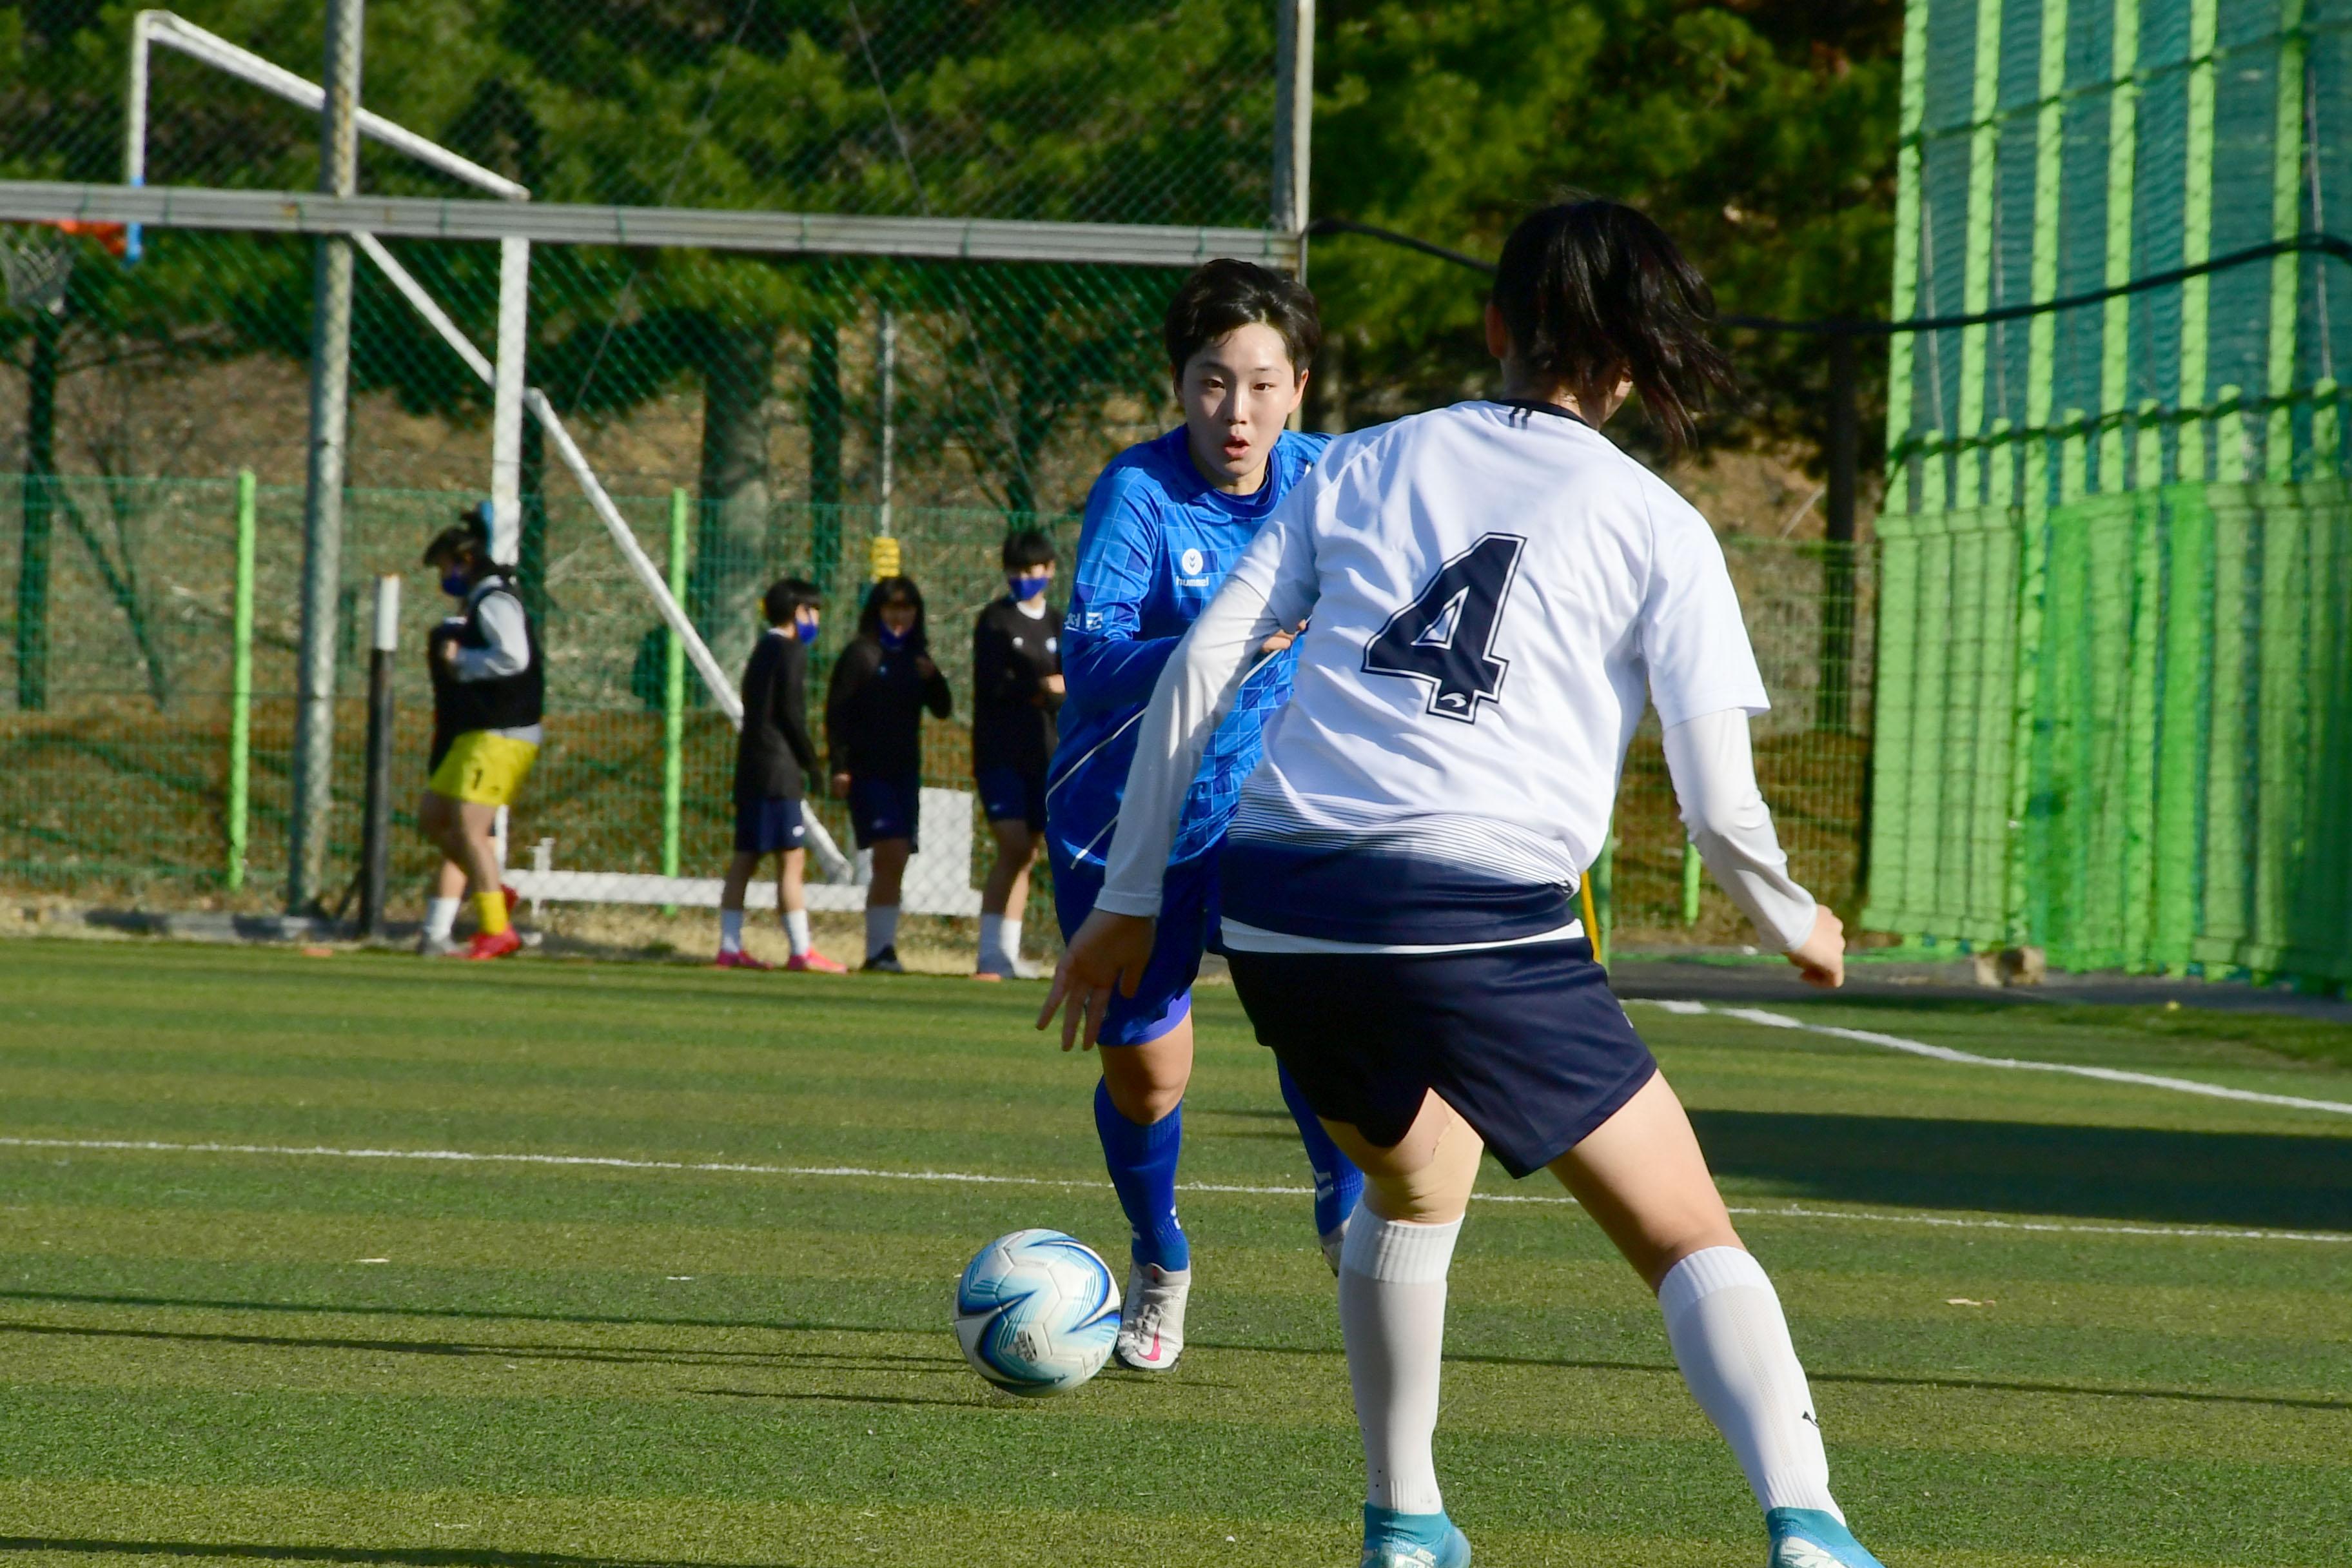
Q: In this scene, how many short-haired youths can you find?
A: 3